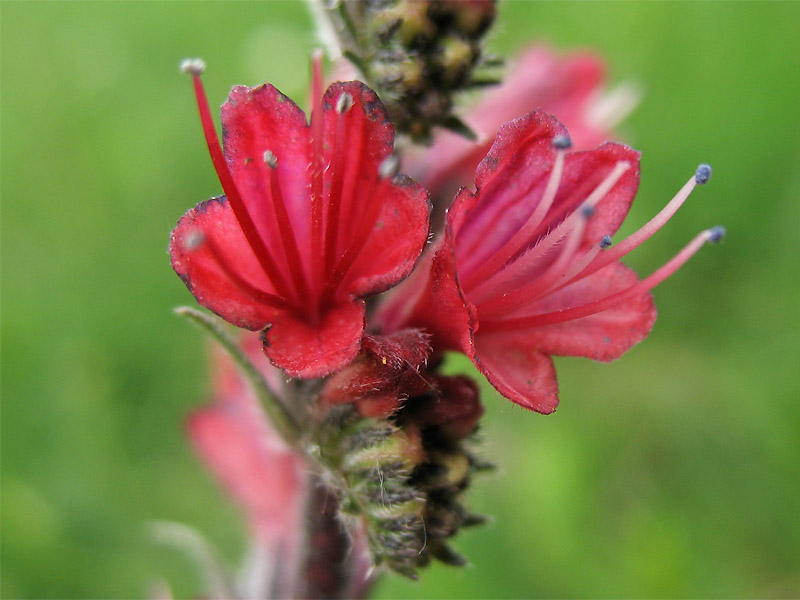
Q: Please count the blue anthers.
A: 5